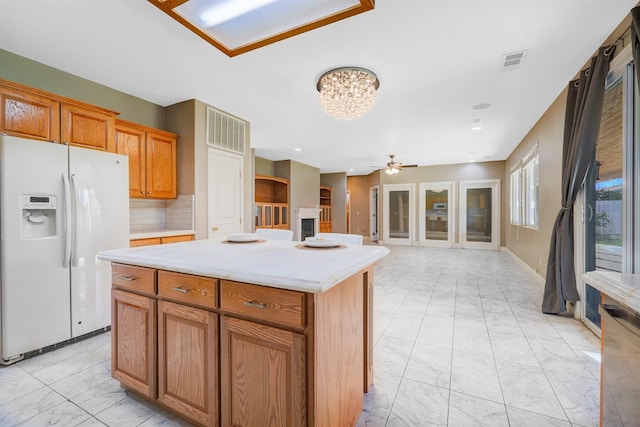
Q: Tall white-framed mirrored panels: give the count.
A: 3